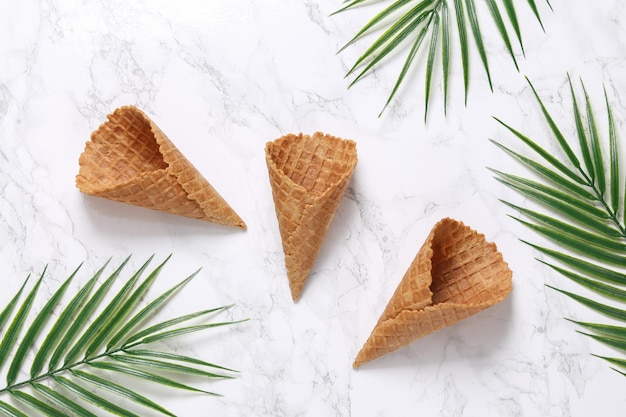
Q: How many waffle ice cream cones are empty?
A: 3